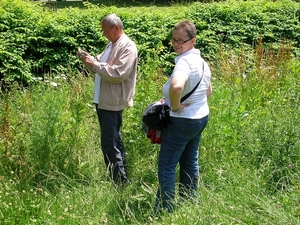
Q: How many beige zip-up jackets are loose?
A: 1